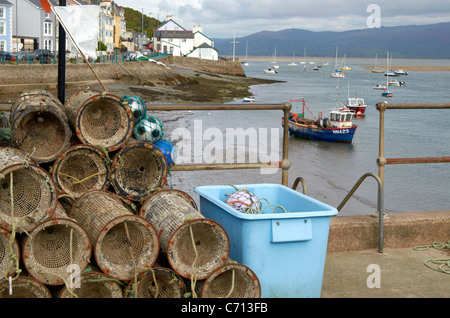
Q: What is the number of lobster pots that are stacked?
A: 13